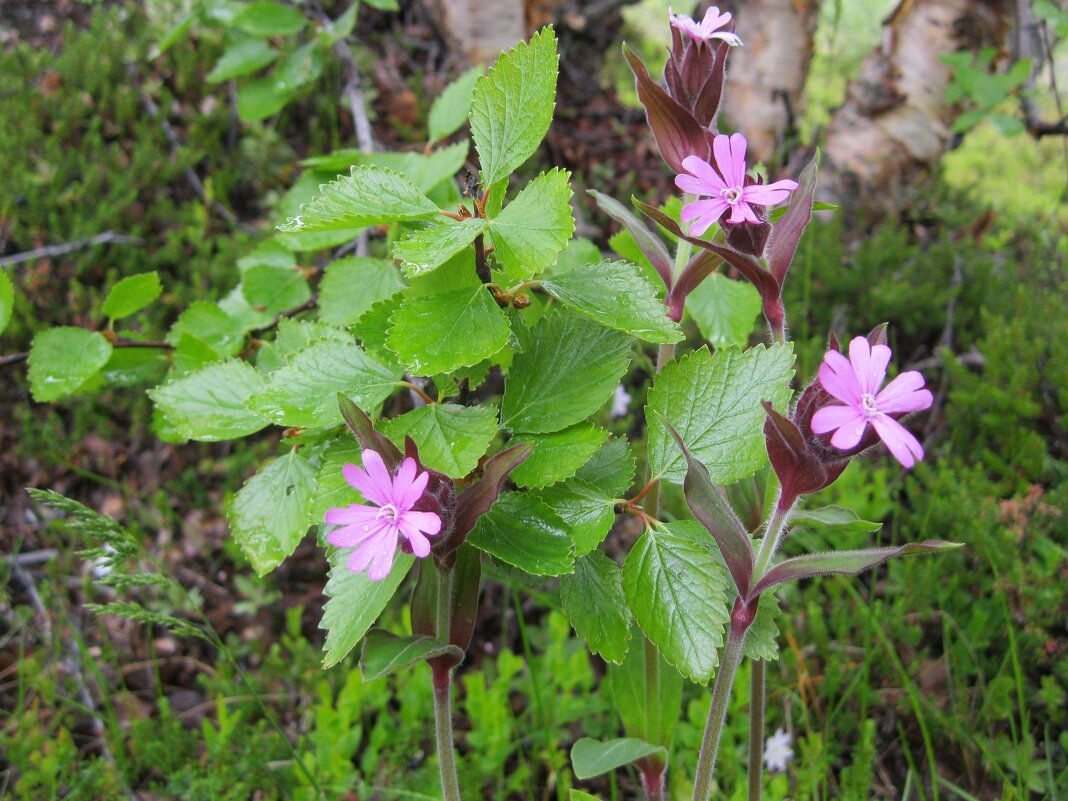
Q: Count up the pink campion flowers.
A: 4